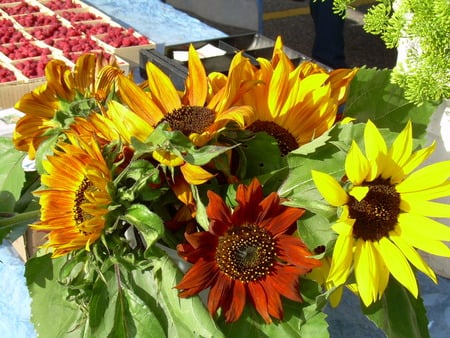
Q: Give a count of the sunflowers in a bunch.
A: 6